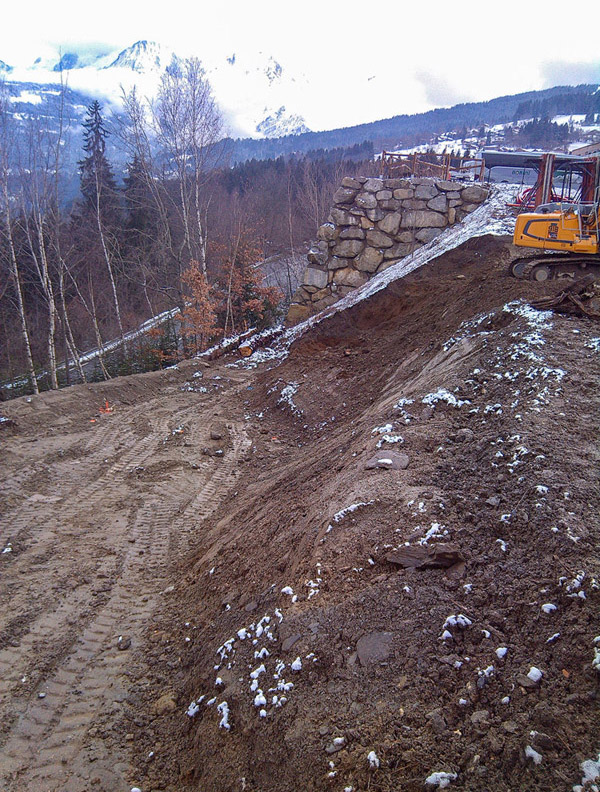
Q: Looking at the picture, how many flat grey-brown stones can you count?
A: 3